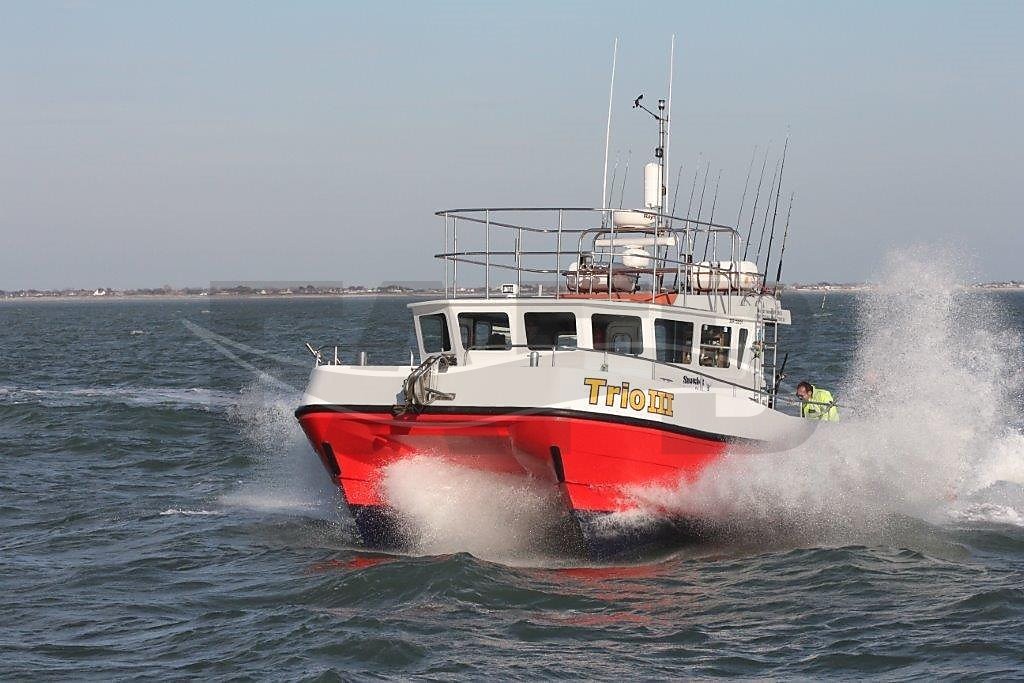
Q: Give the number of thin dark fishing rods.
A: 11